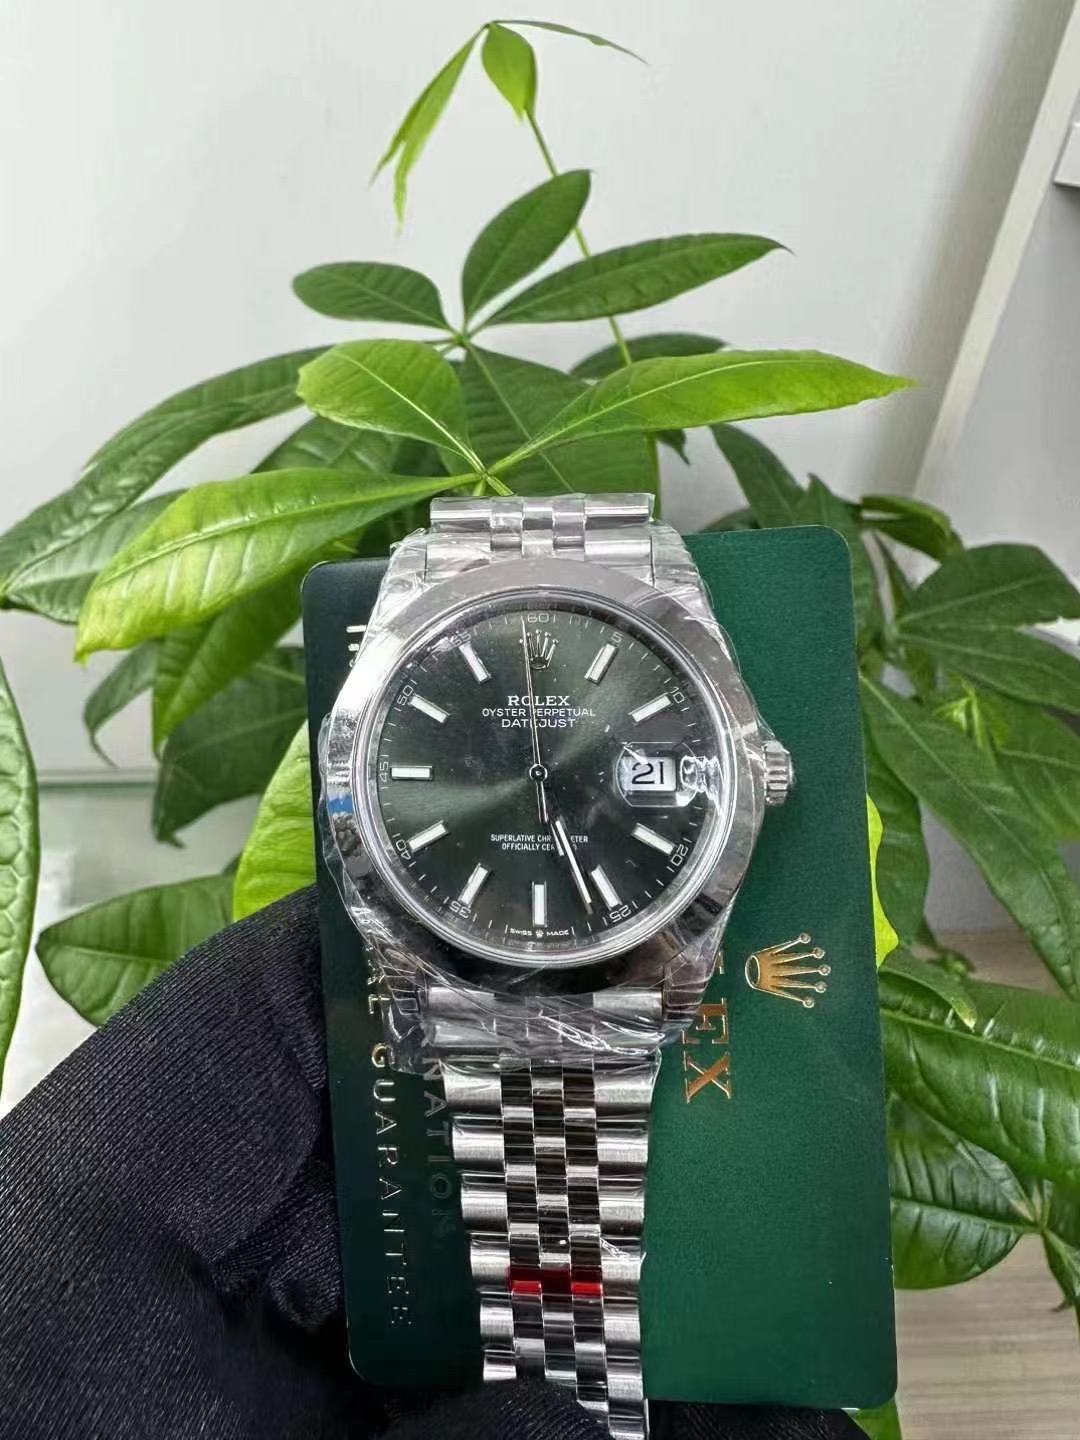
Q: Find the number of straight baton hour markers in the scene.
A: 10